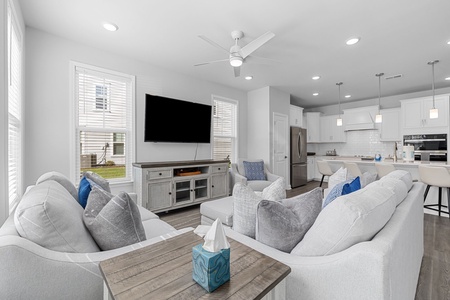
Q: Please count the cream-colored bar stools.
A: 4